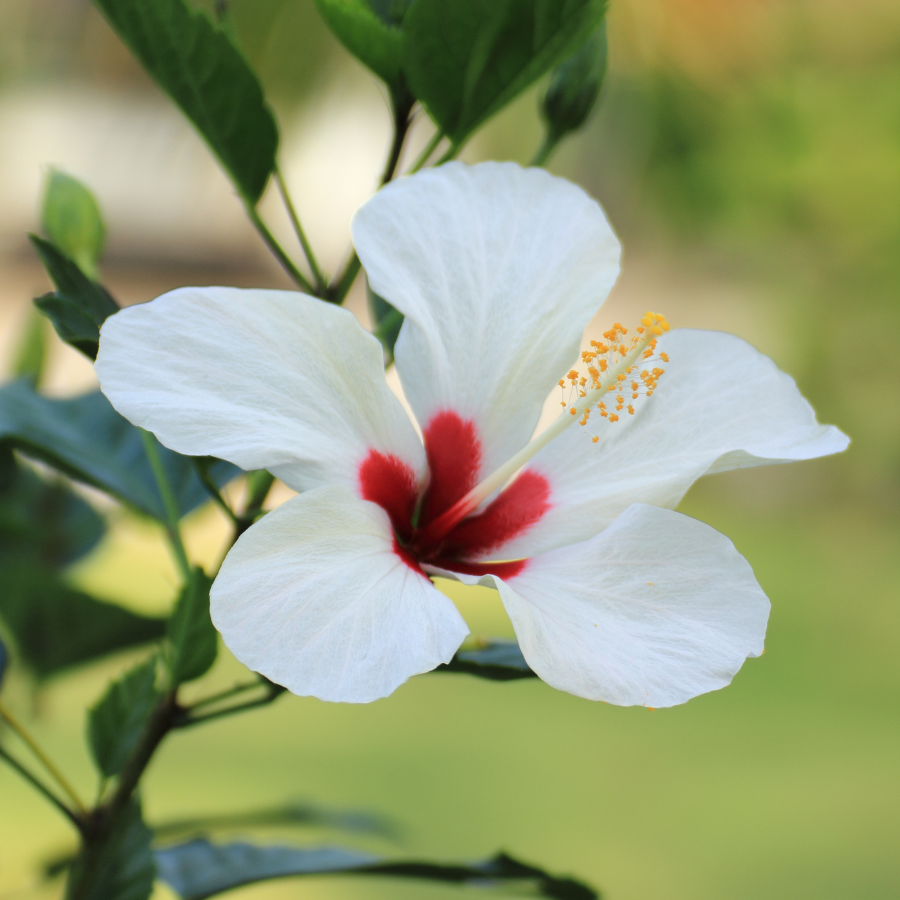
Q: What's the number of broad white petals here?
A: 5